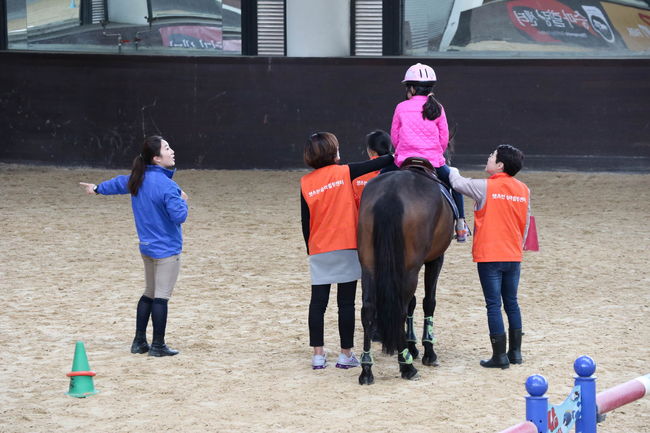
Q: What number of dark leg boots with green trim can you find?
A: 4